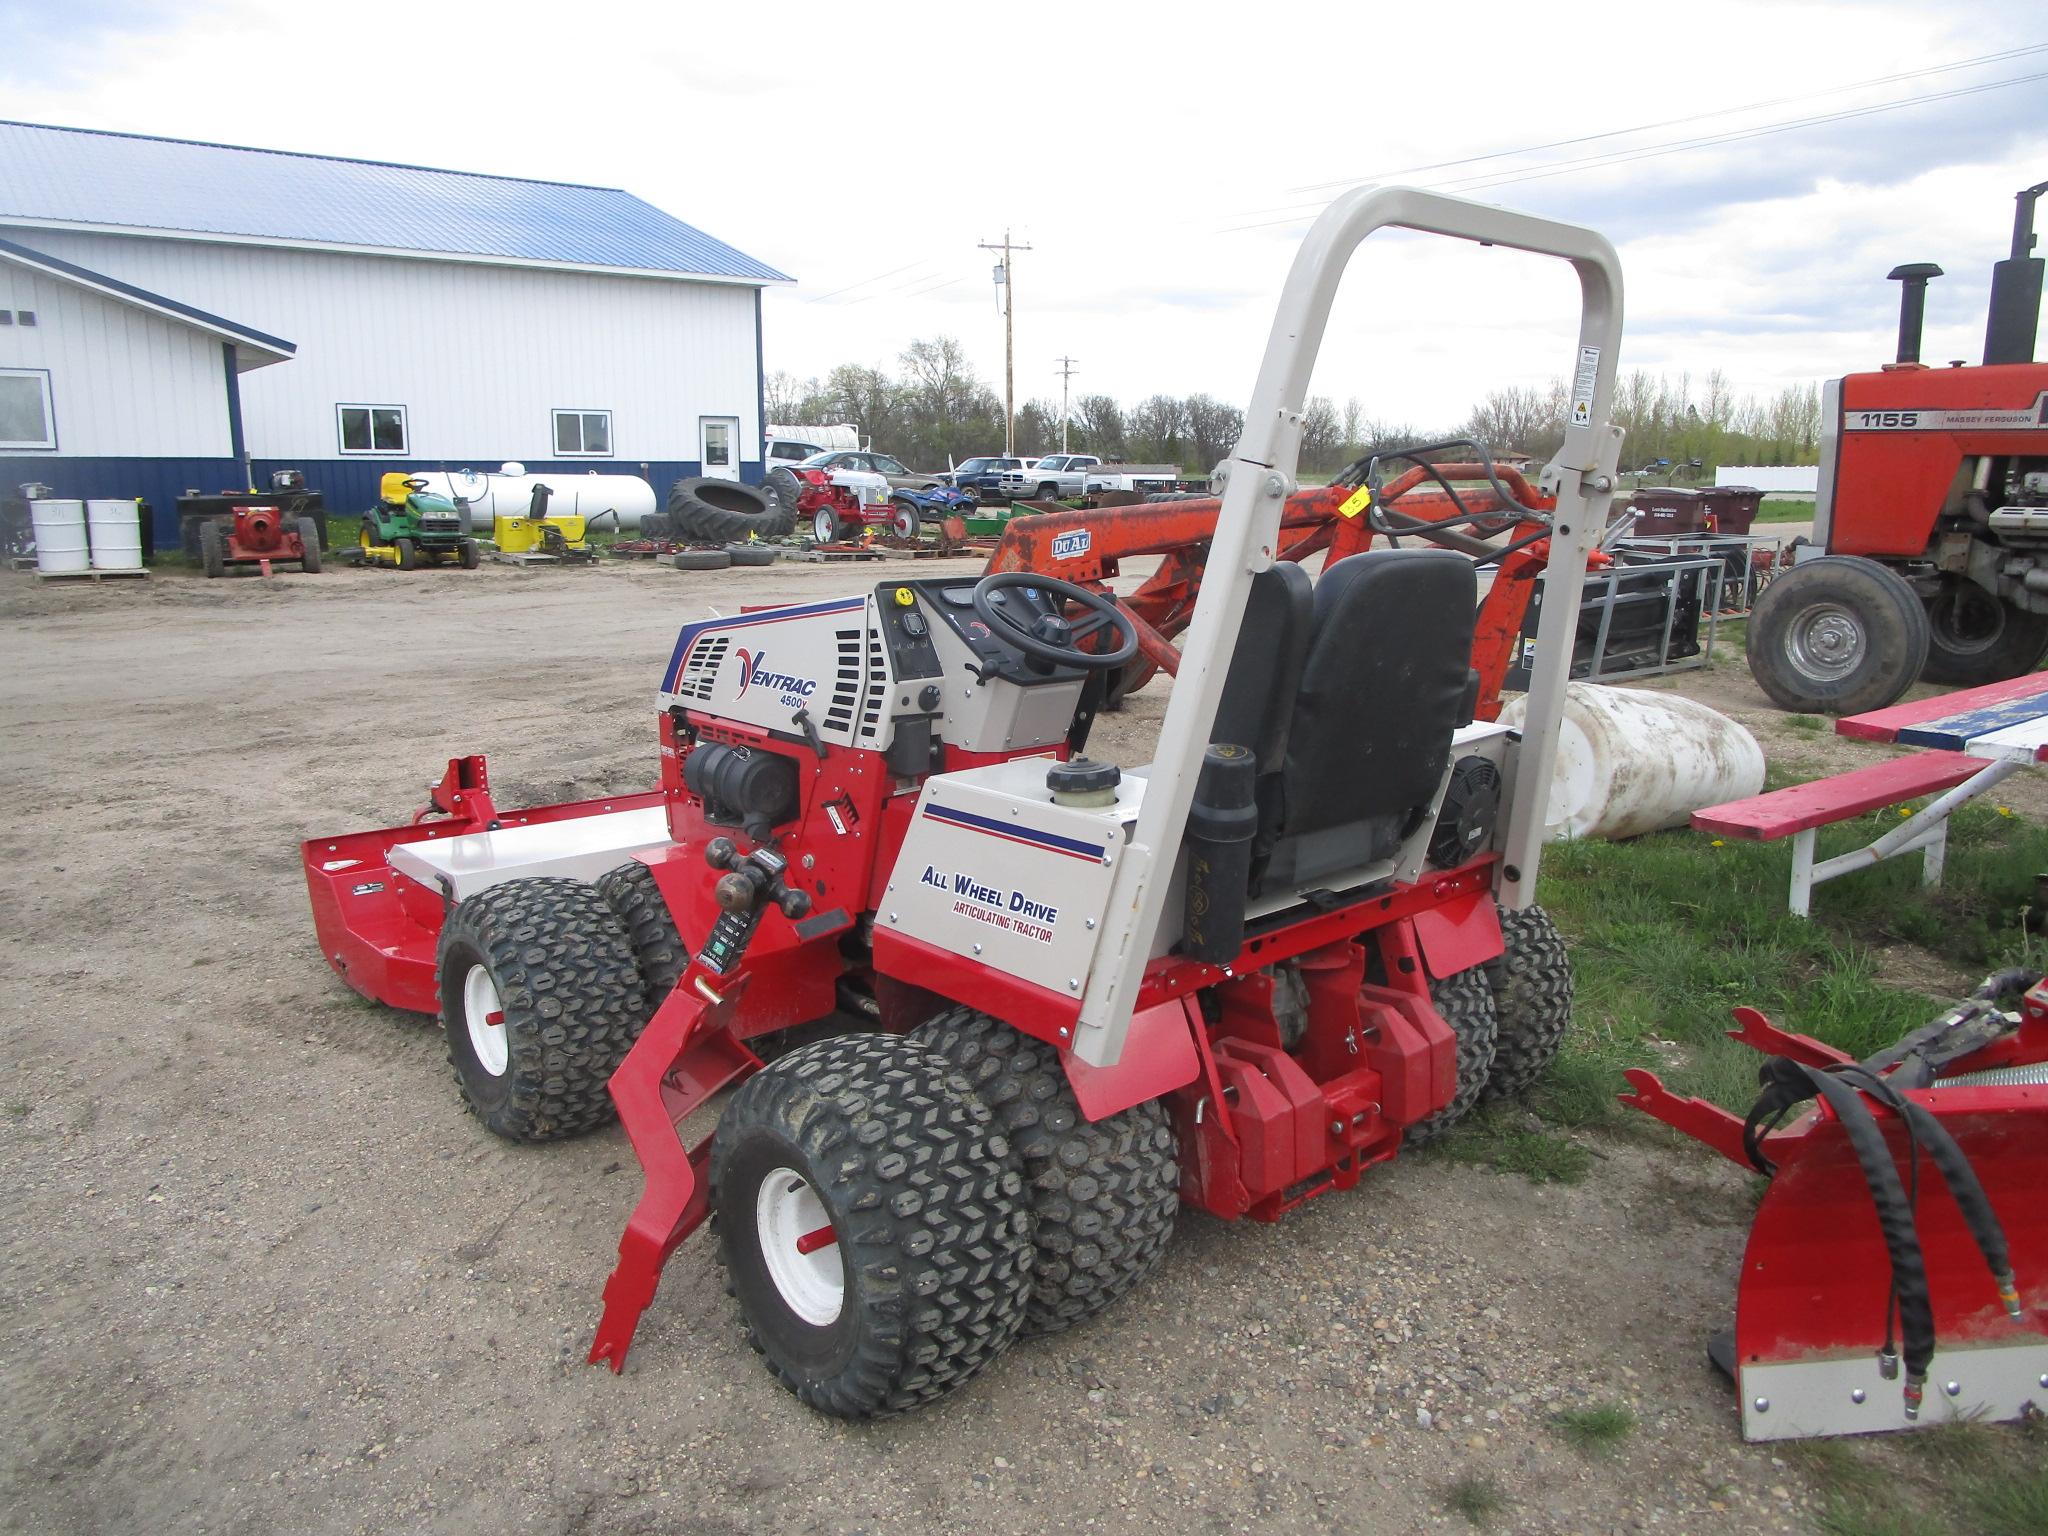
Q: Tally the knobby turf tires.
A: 6